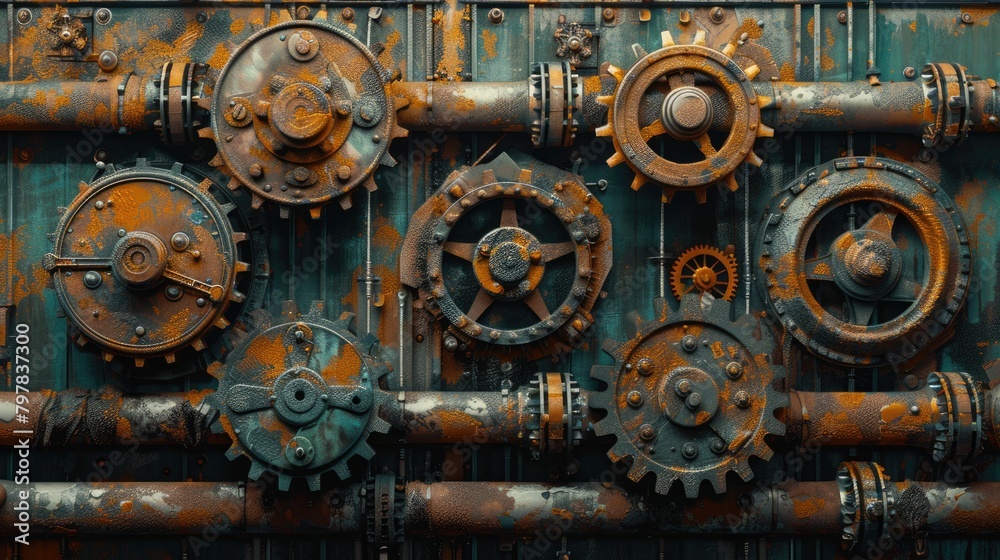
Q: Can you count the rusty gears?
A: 8